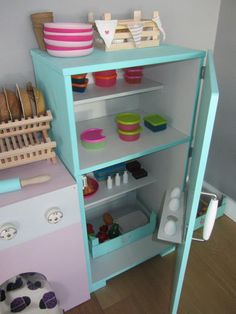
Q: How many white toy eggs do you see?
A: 3